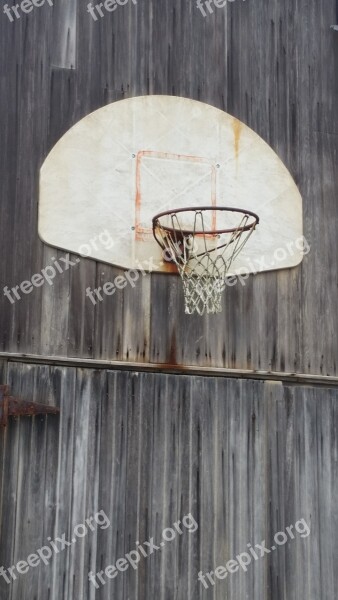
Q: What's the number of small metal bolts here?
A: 4